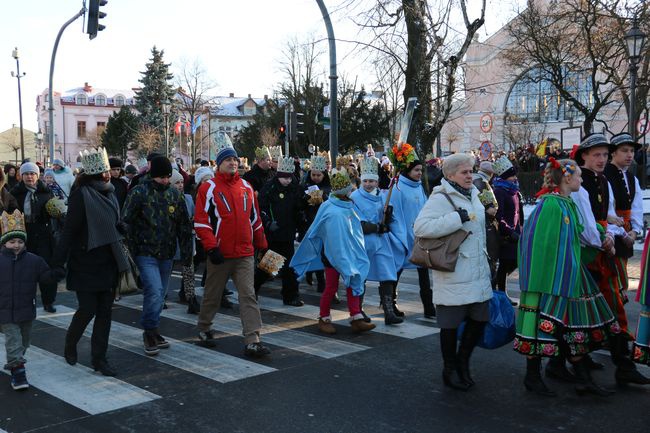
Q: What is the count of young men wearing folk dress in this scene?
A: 2